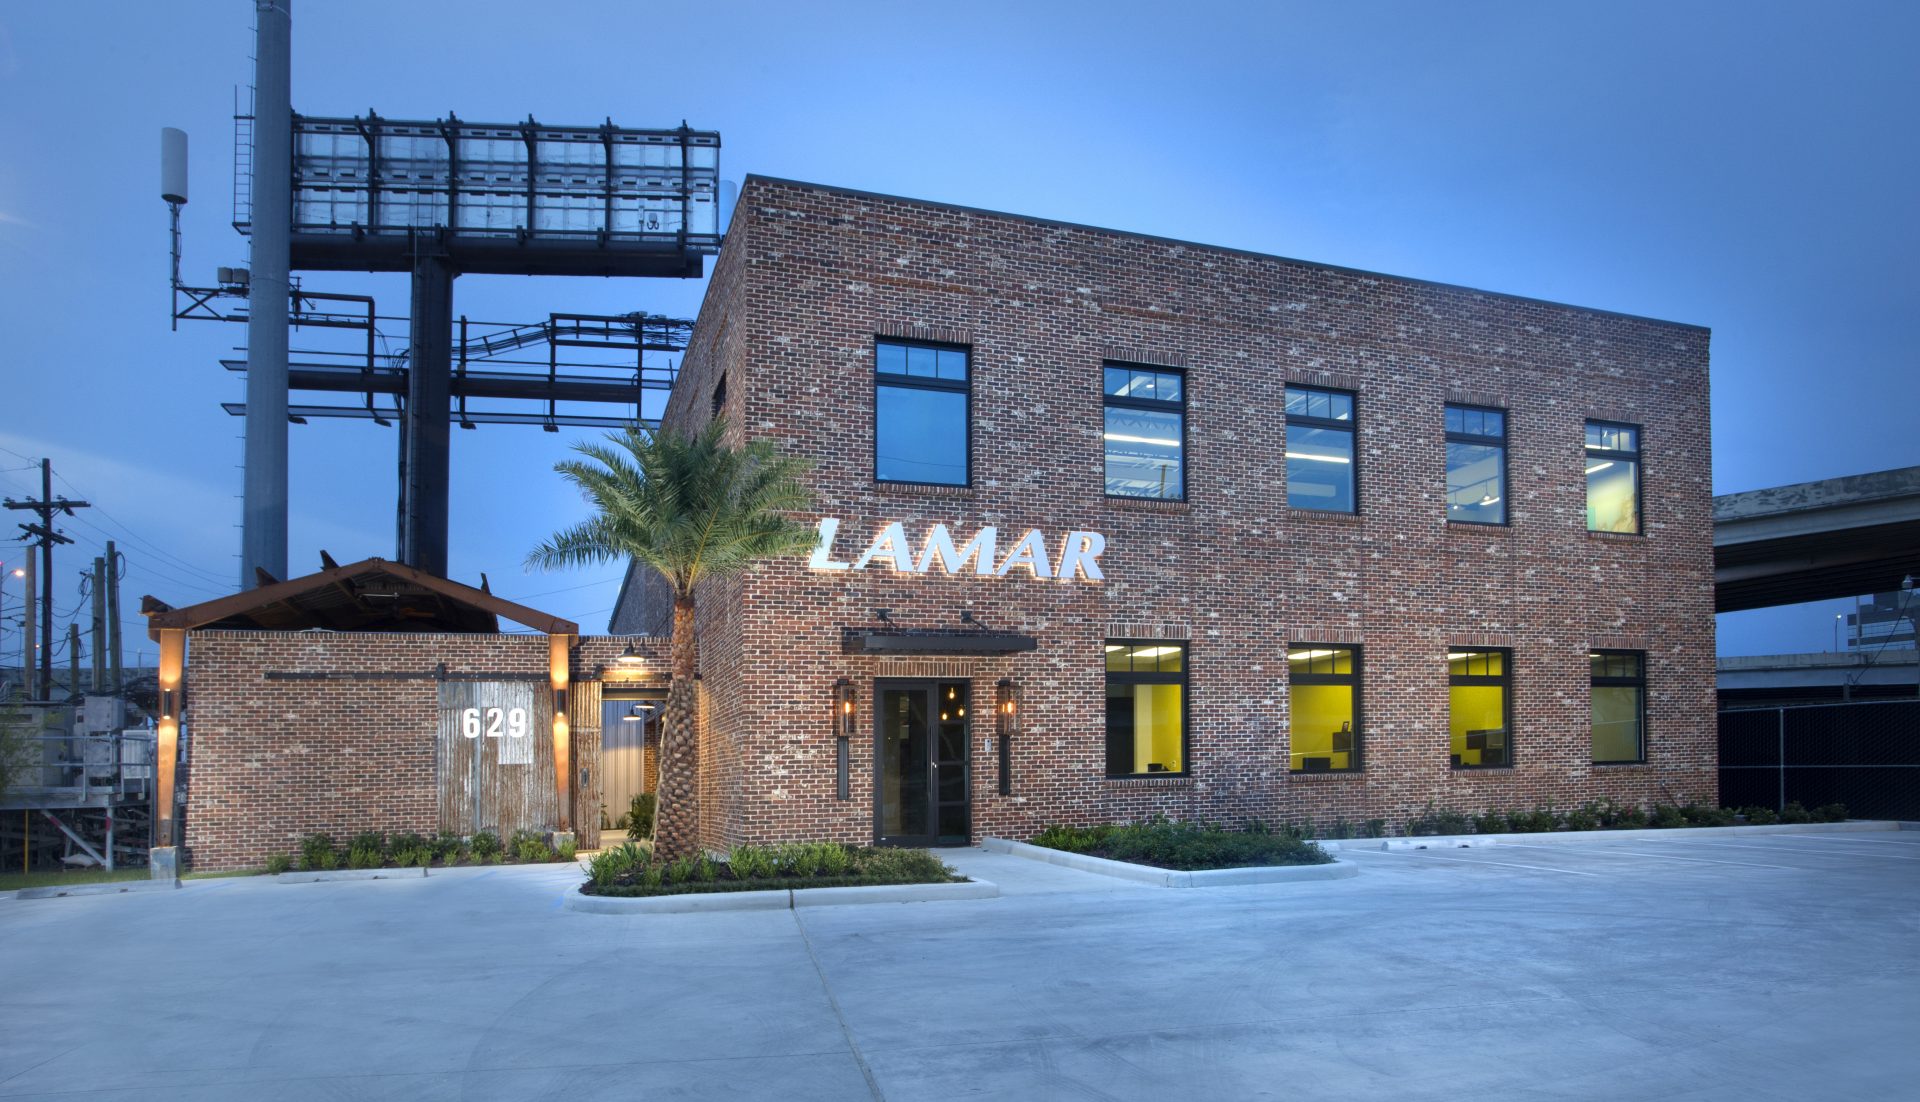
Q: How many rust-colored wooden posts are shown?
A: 2